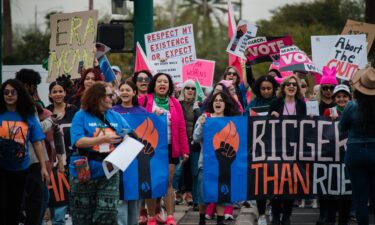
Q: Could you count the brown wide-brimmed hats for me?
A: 1